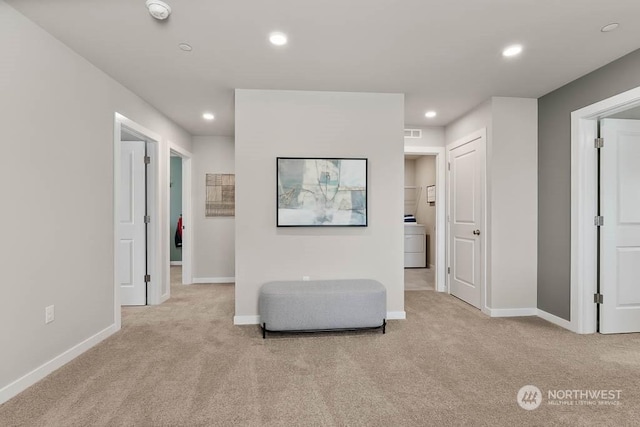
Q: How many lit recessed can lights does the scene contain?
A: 4